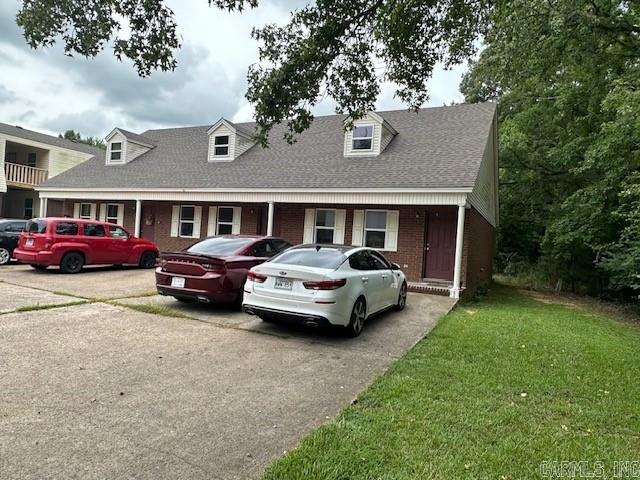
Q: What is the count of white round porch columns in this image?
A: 4